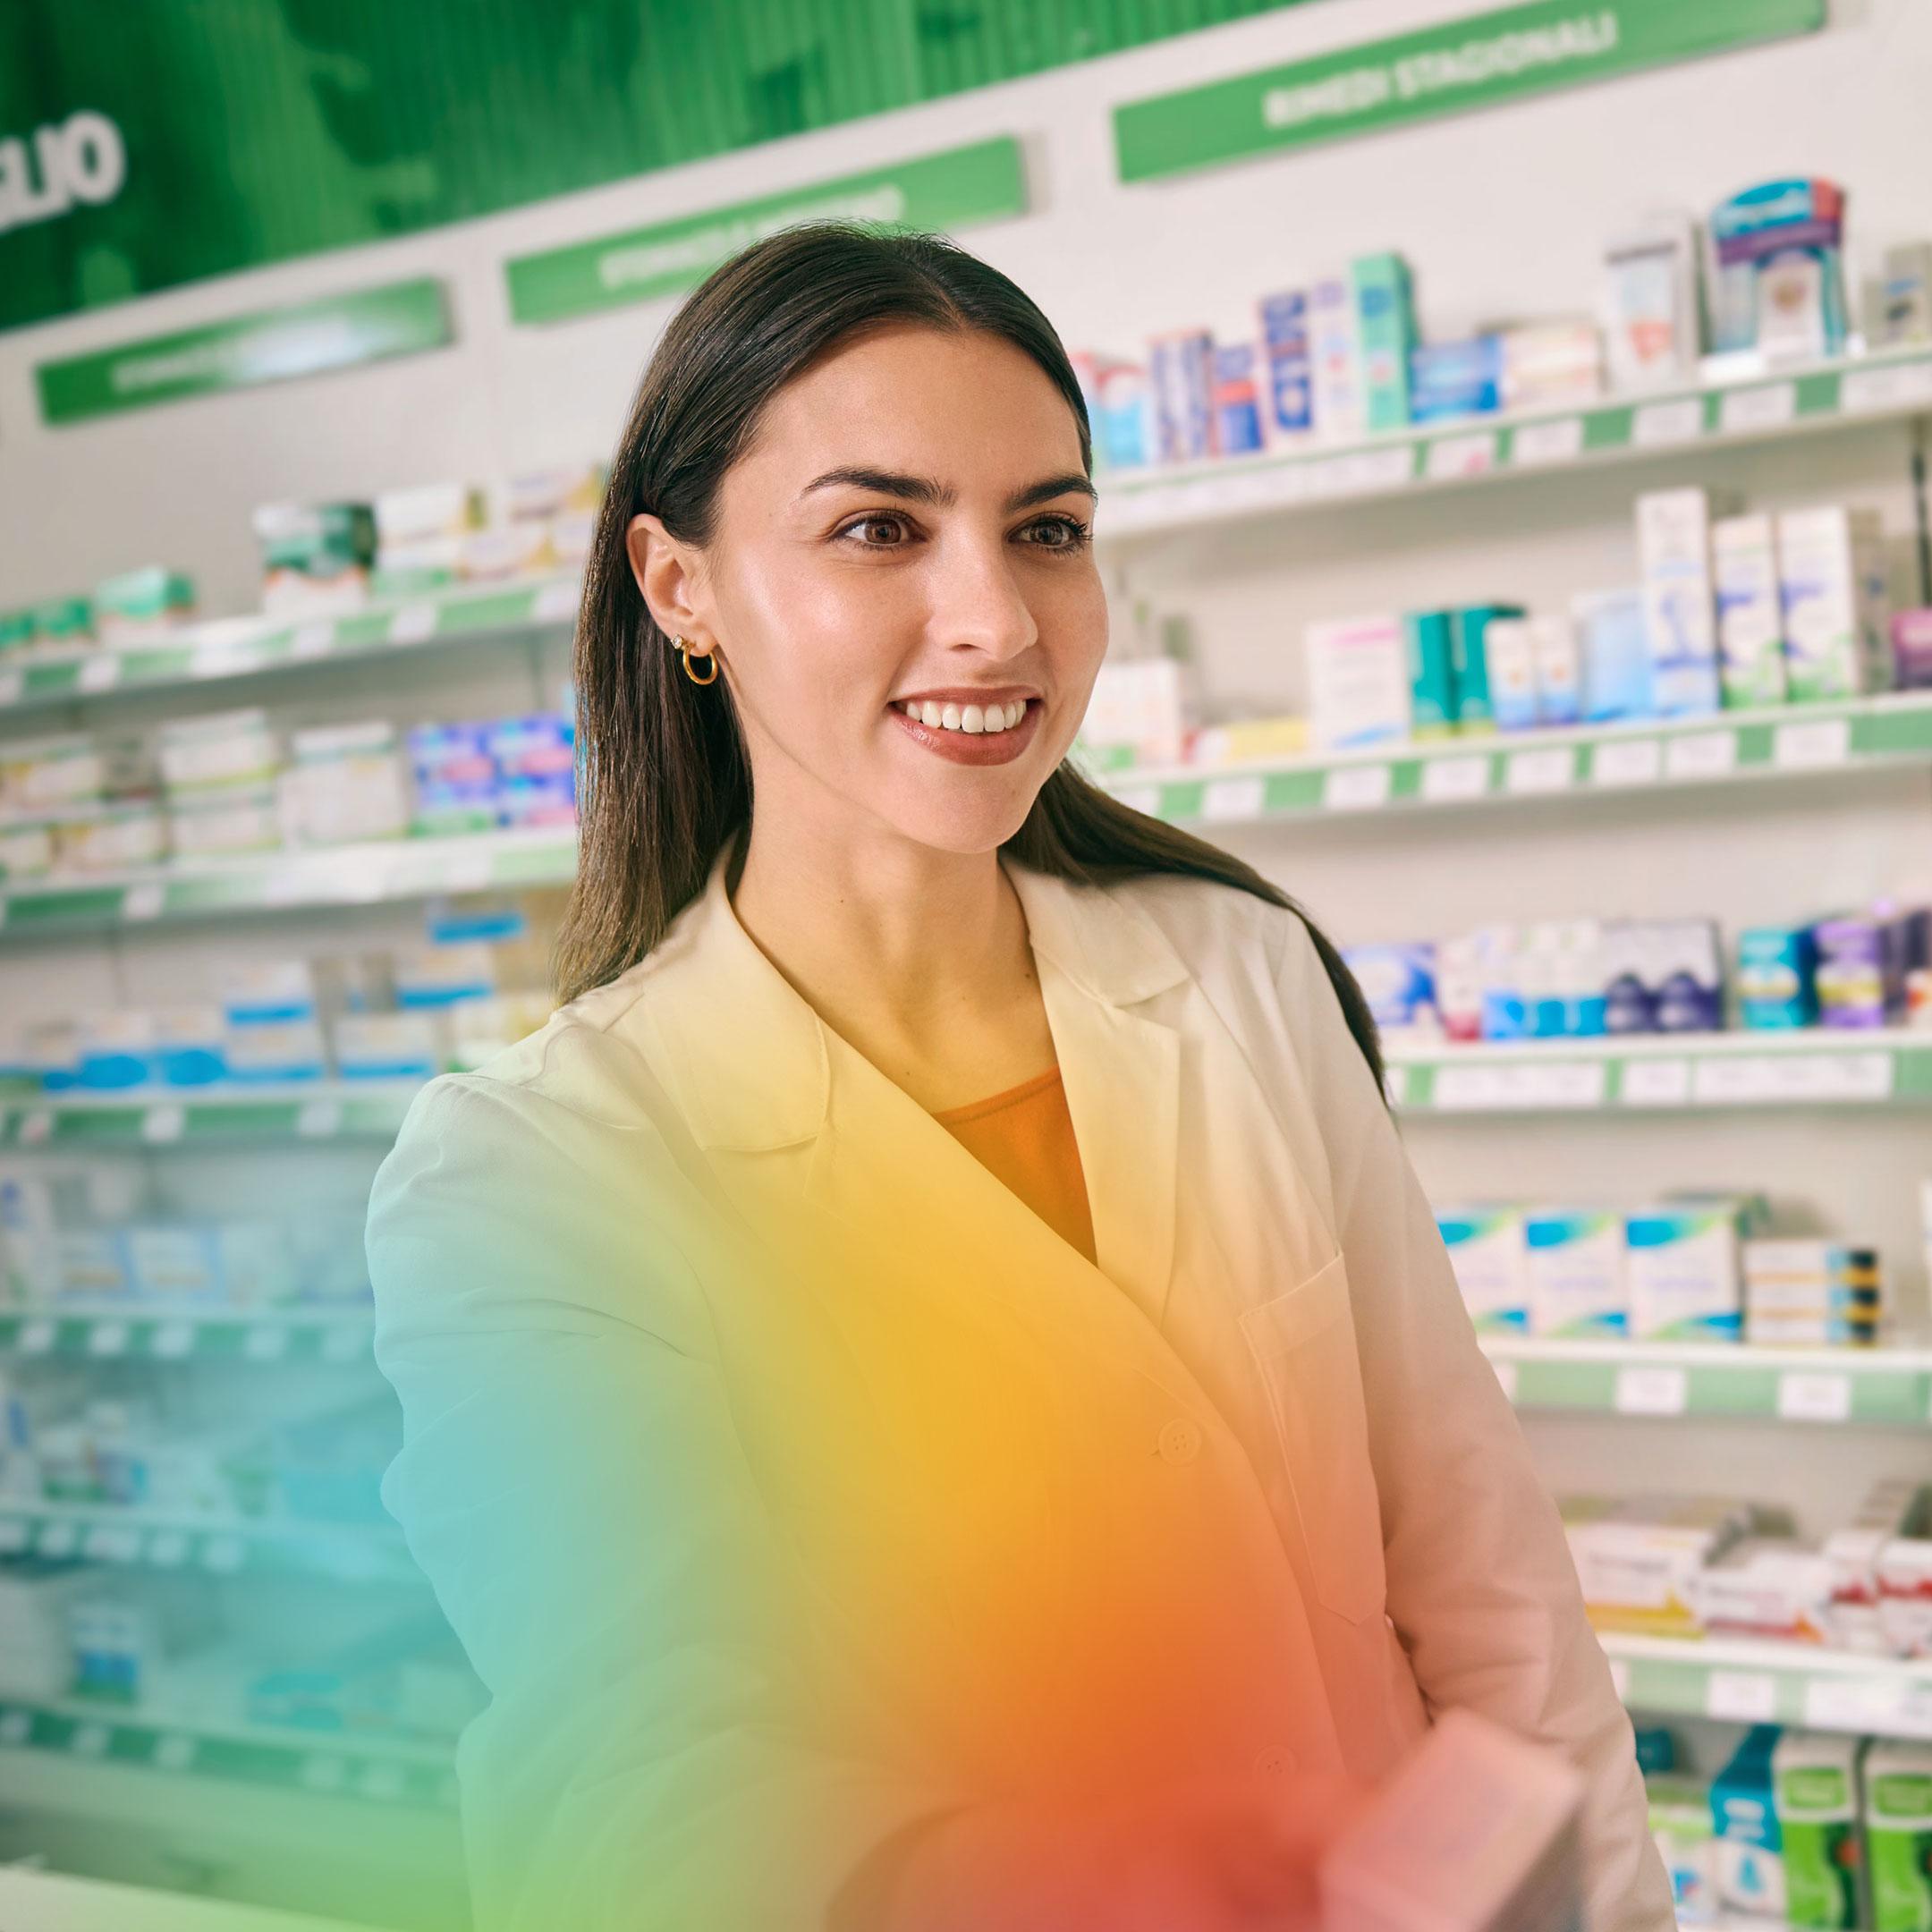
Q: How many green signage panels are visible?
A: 3